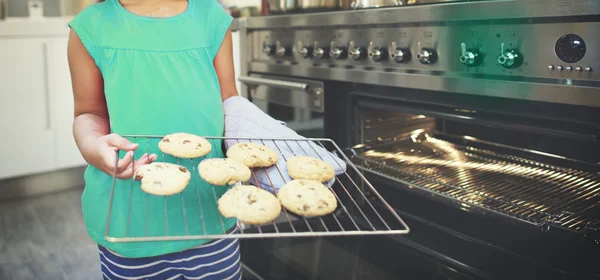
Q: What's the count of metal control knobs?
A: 11